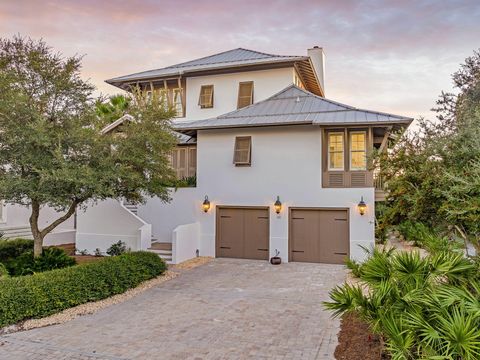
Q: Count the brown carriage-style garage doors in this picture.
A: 2